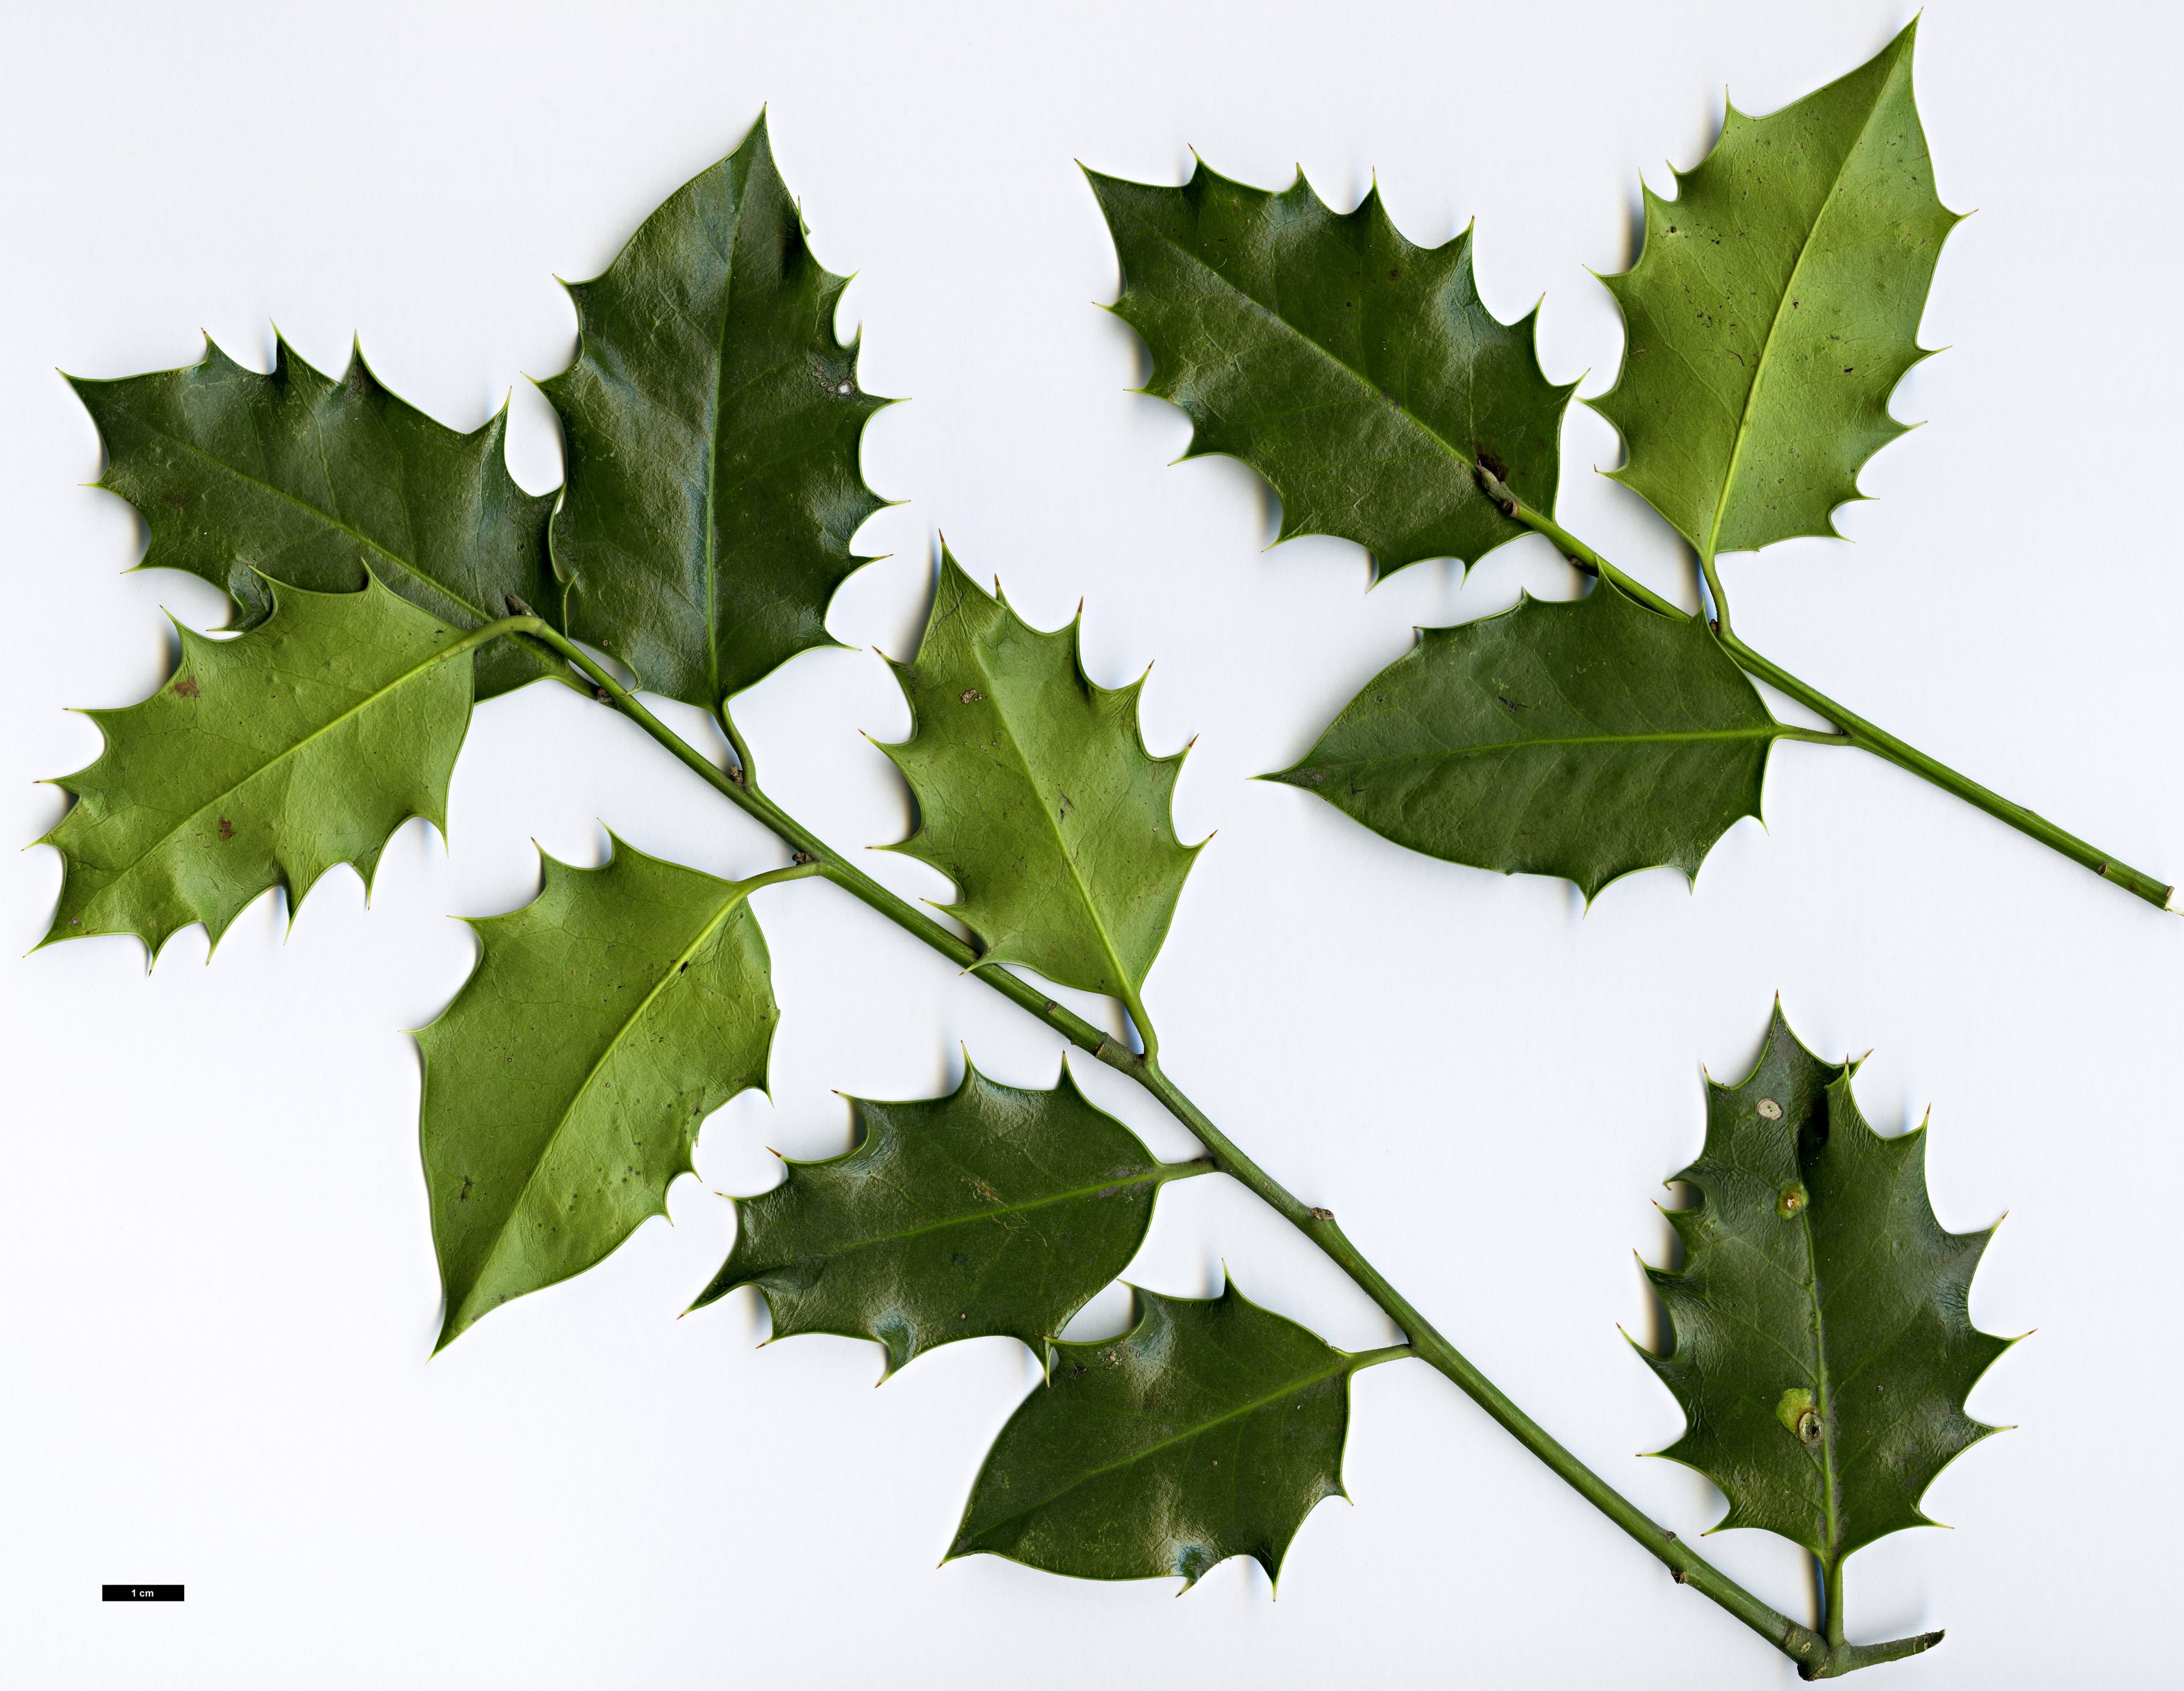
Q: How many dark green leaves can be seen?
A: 7